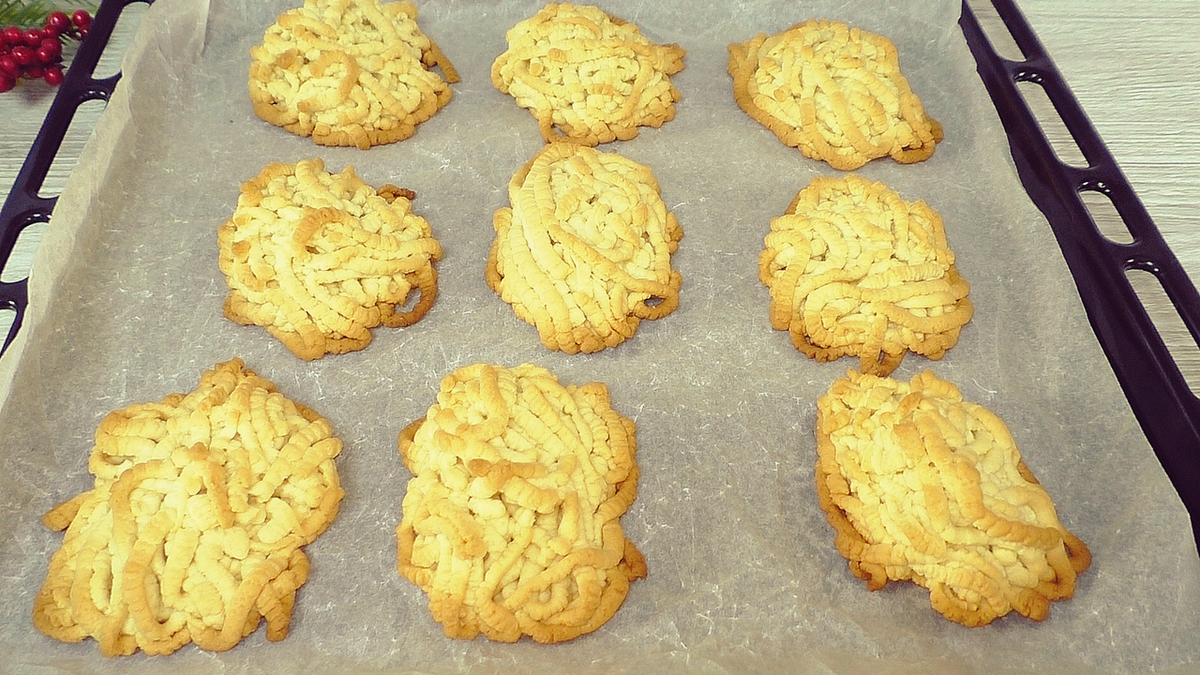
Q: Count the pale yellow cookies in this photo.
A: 9